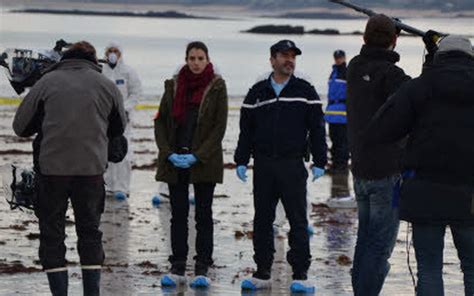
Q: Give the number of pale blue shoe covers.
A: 8